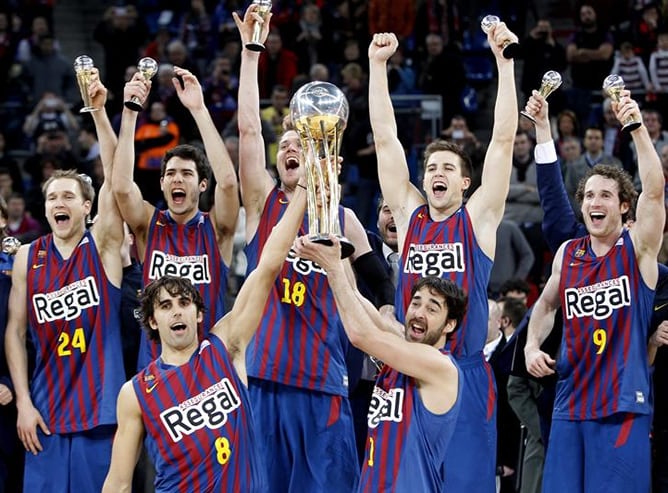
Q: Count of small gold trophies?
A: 6